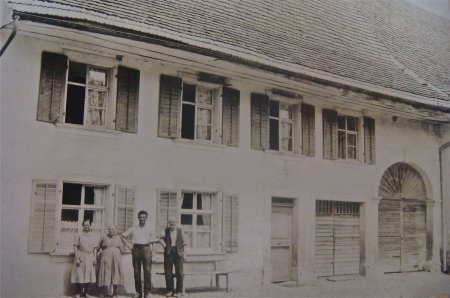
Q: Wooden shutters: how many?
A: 12